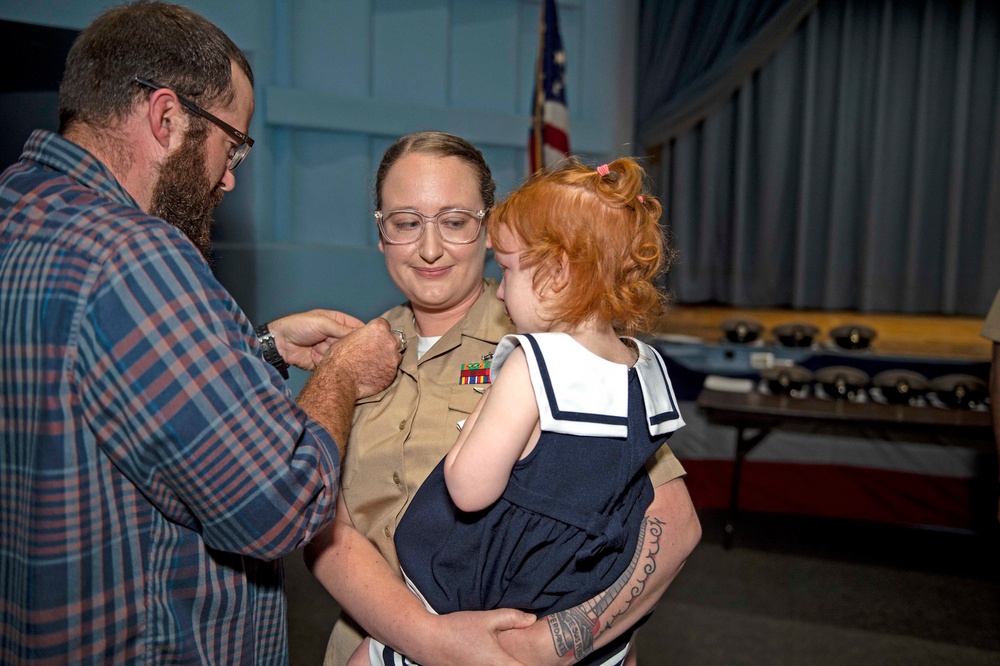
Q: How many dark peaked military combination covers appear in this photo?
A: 7